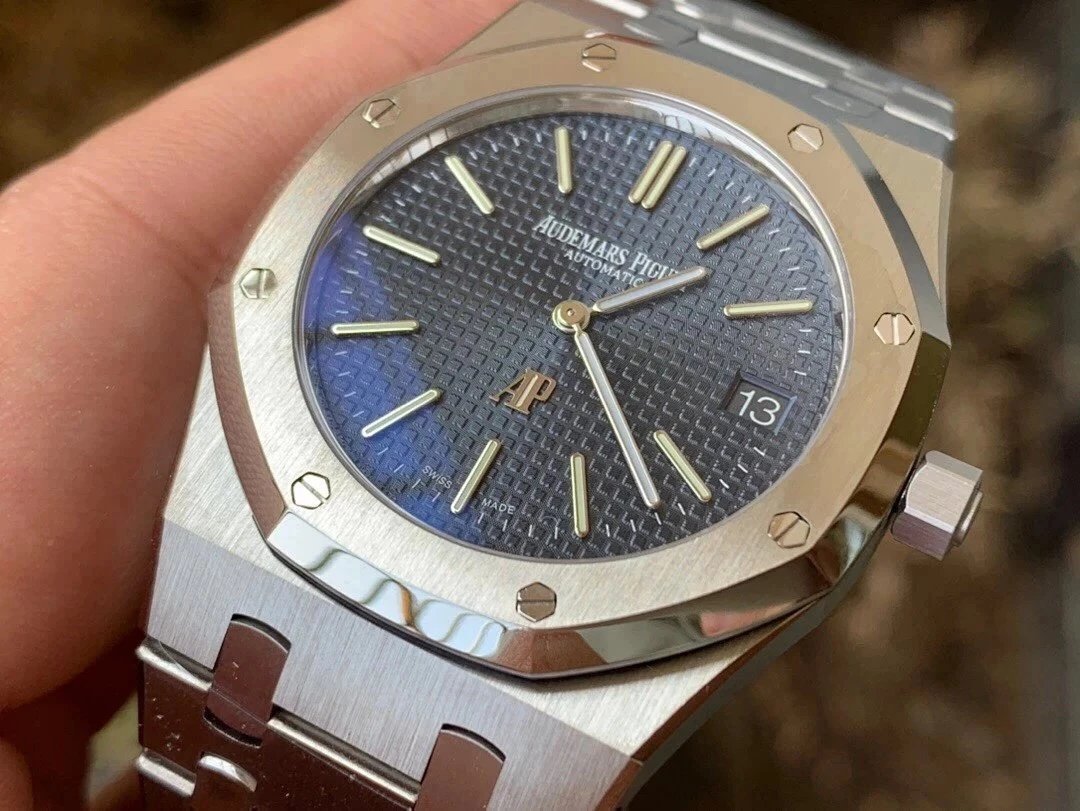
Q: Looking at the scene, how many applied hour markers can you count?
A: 11